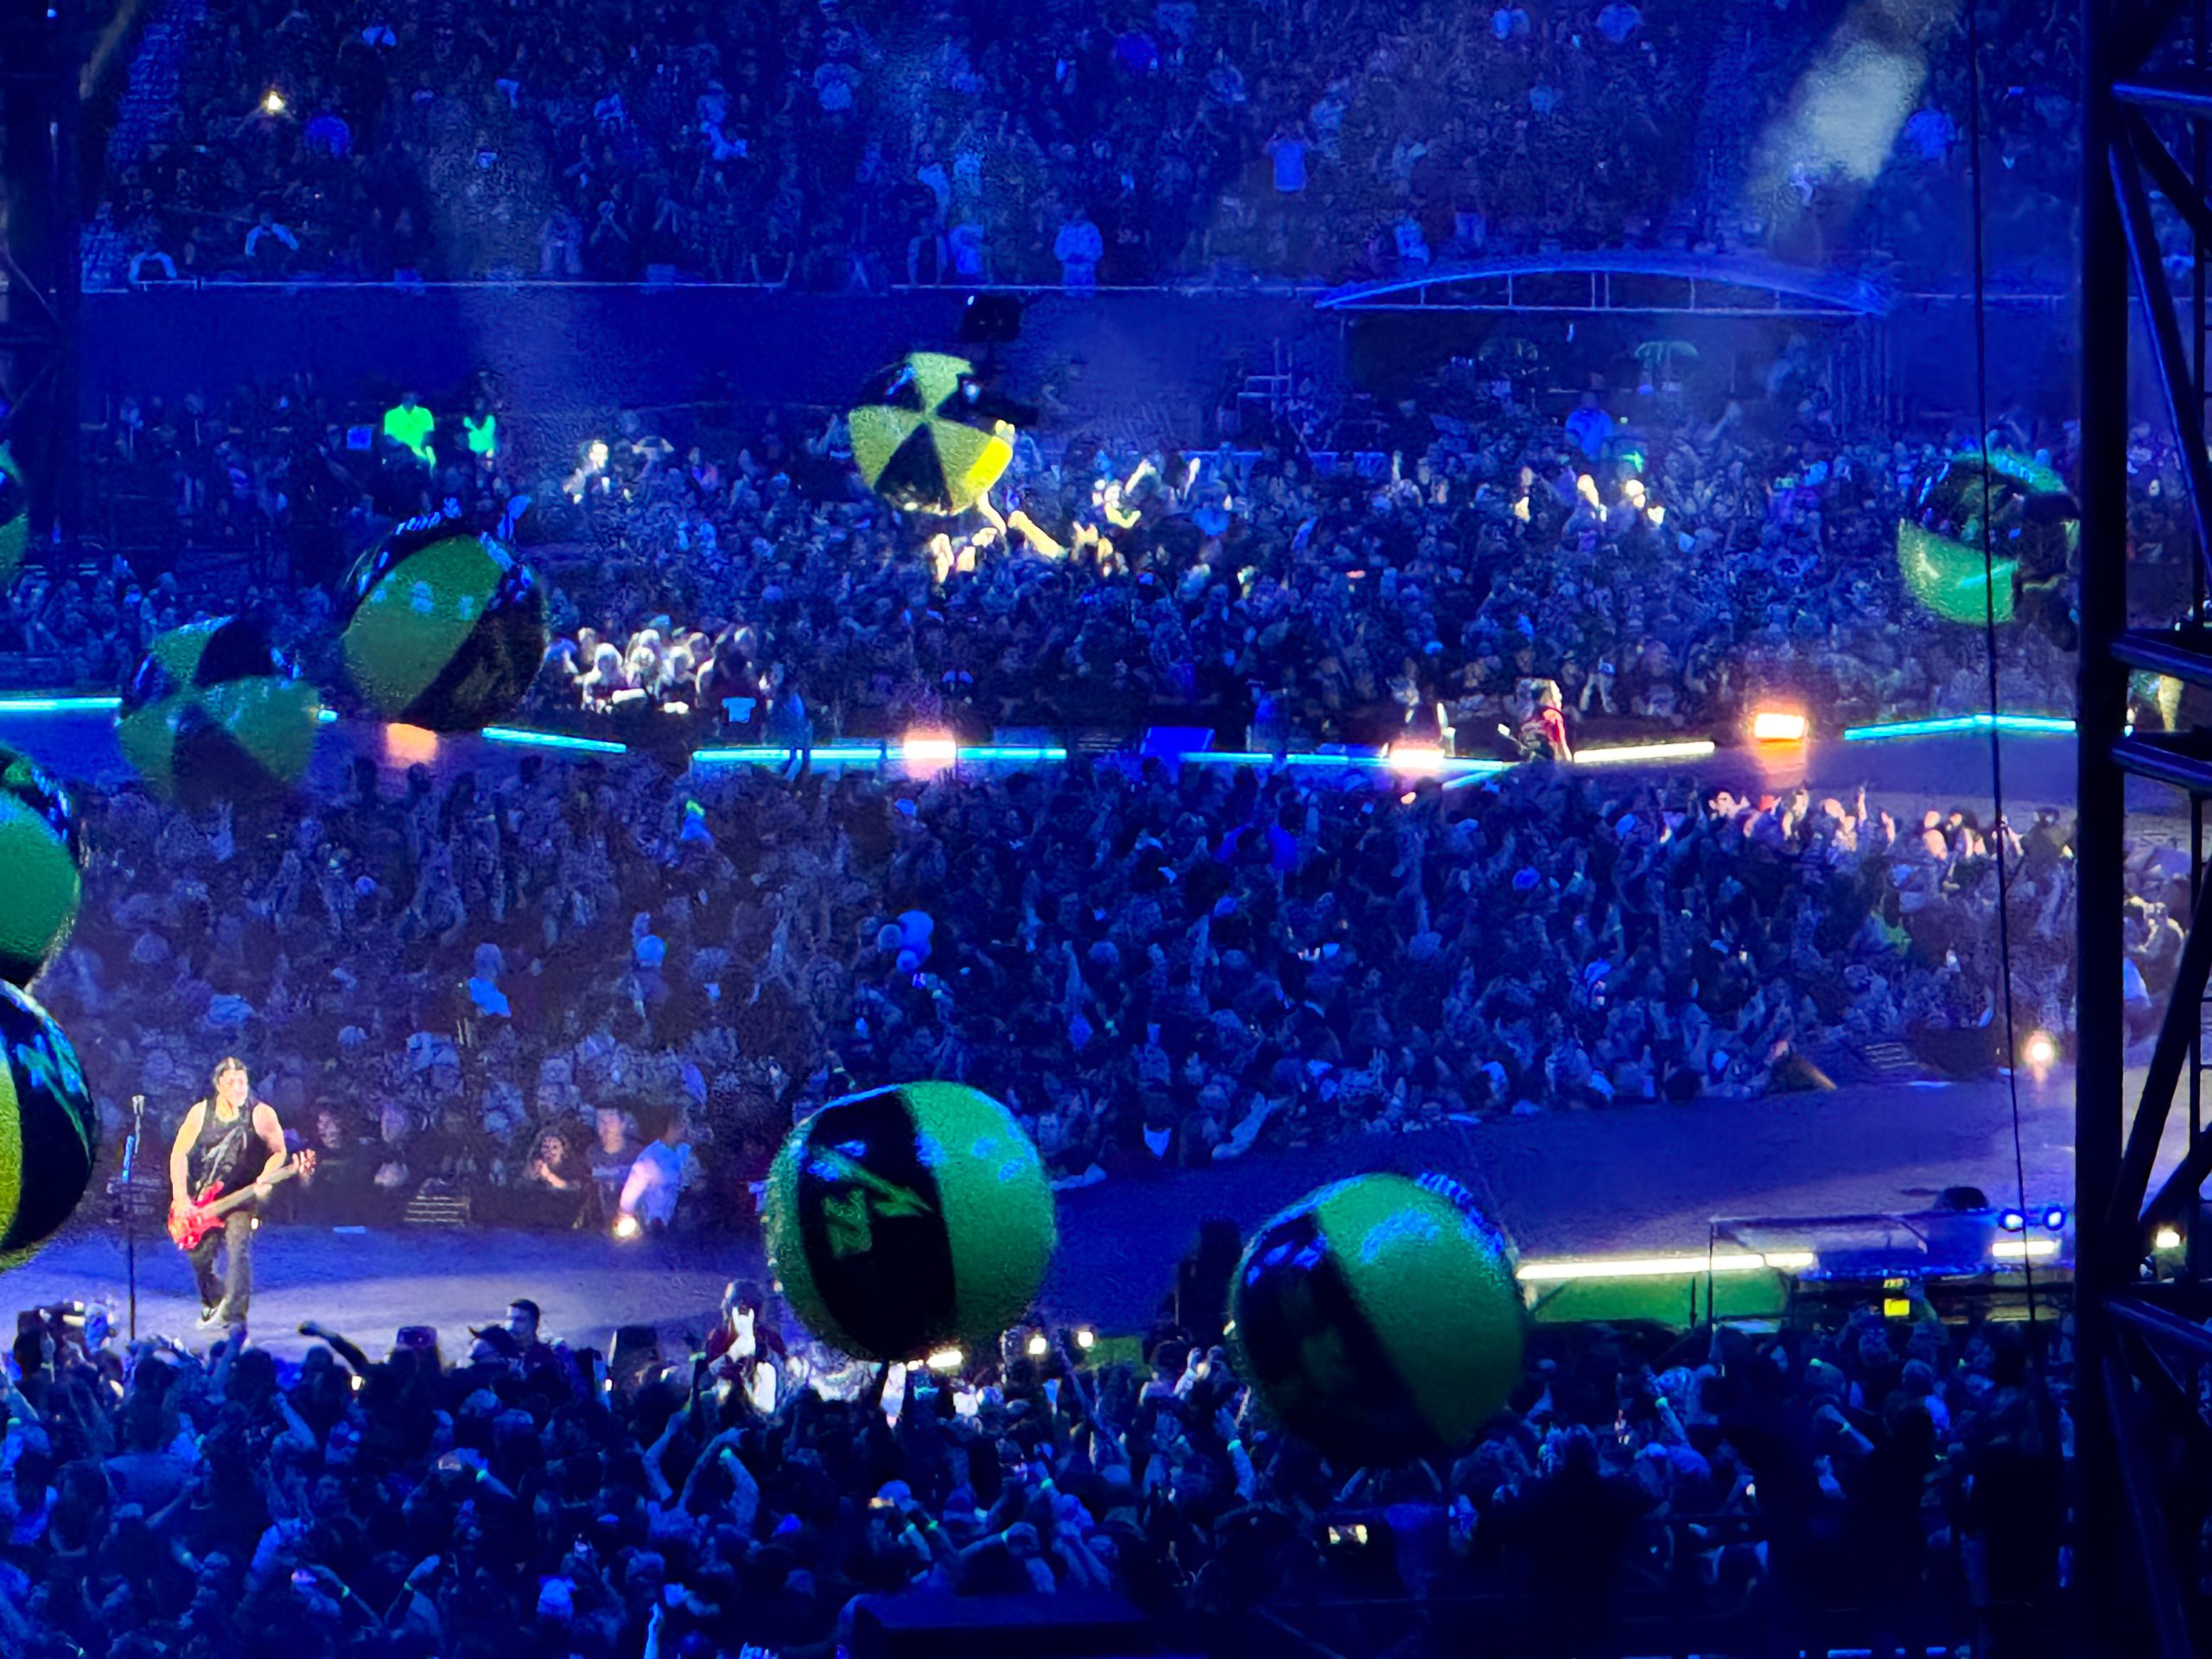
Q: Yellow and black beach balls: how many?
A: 9